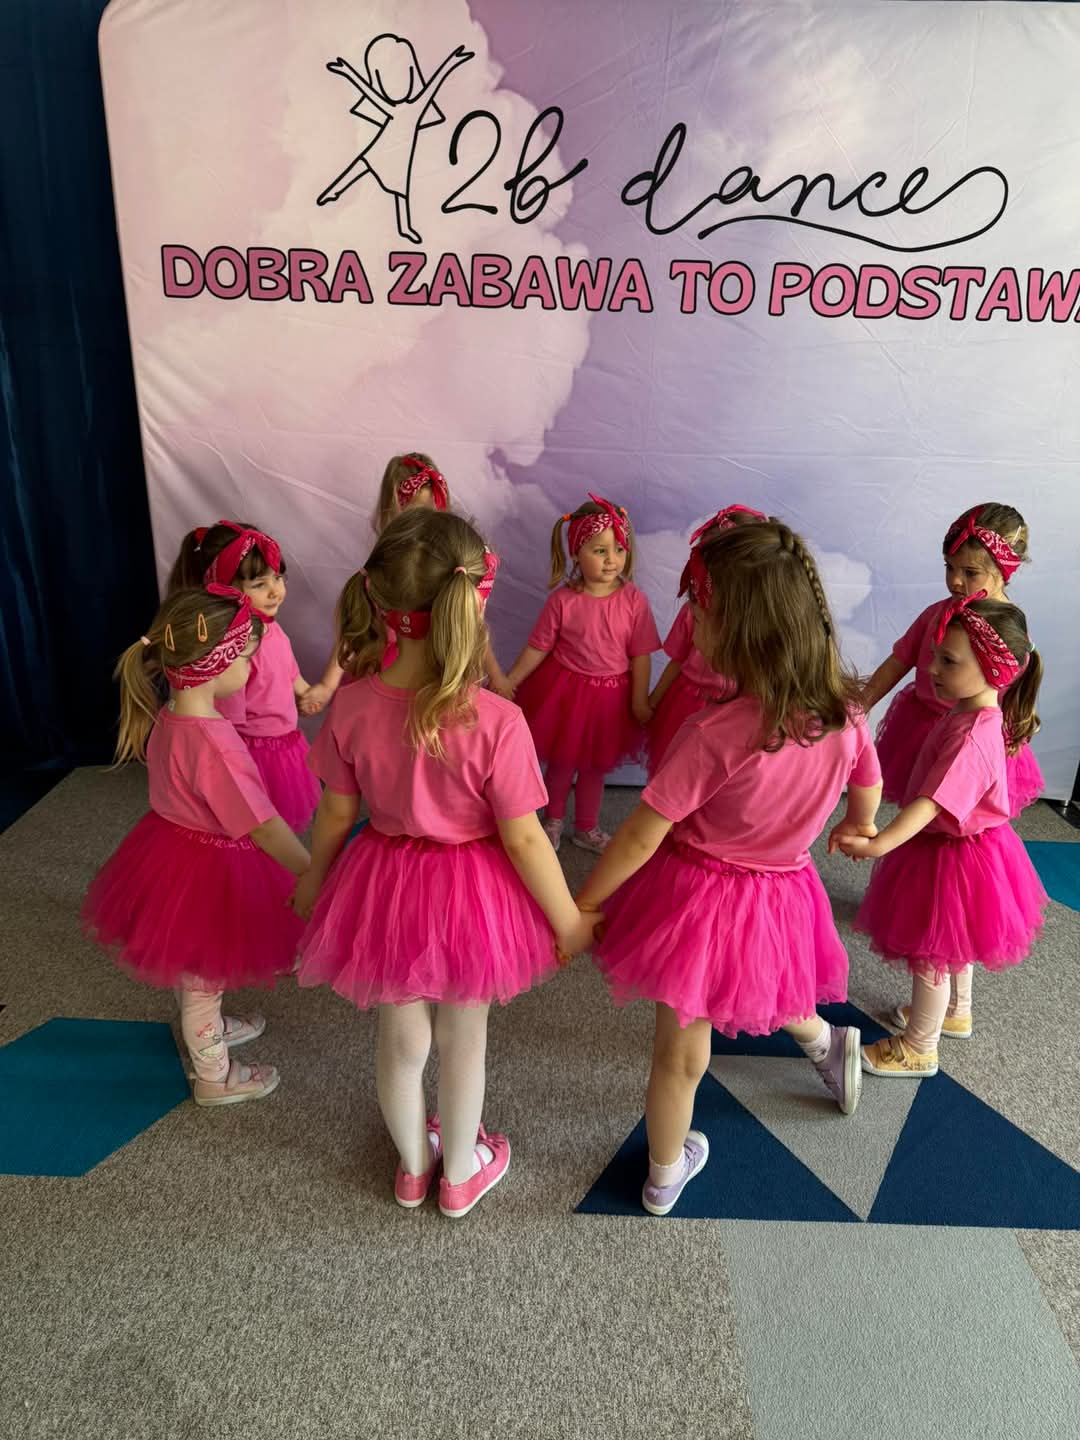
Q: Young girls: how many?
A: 9